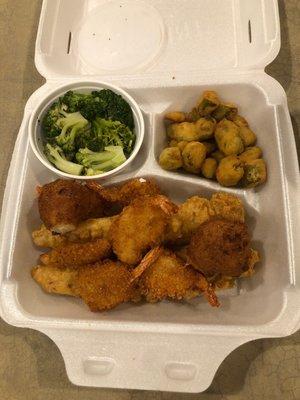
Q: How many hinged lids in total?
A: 1